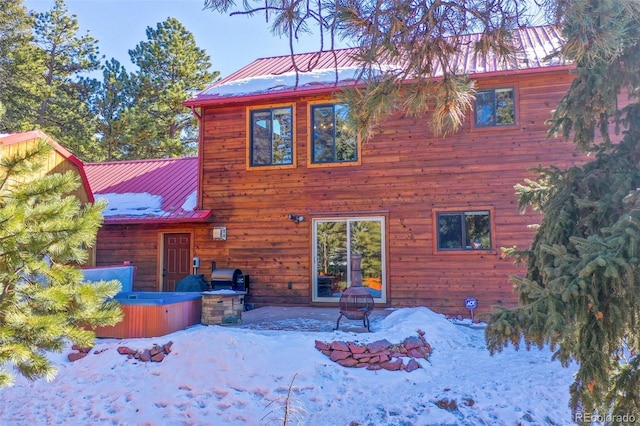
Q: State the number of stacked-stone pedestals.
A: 1